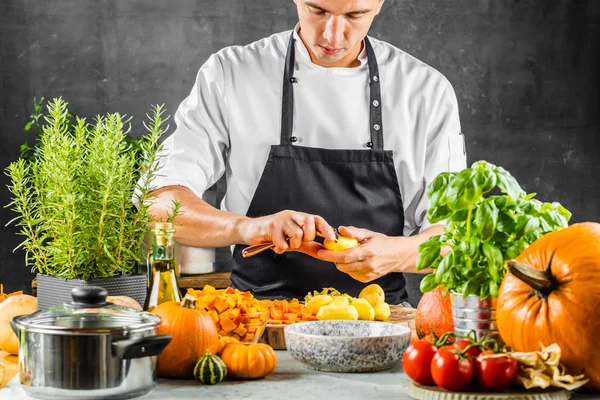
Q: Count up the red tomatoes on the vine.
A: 4